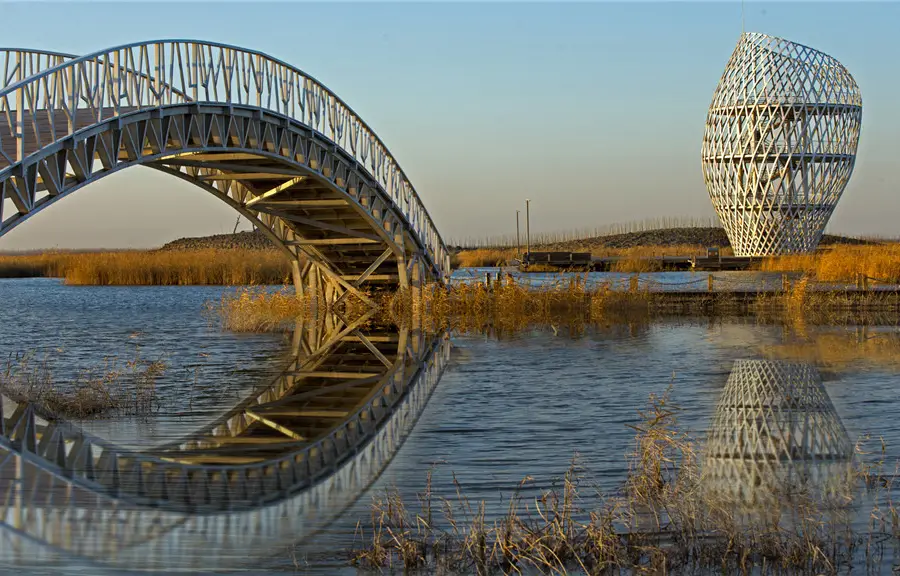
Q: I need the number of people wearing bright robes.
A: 0